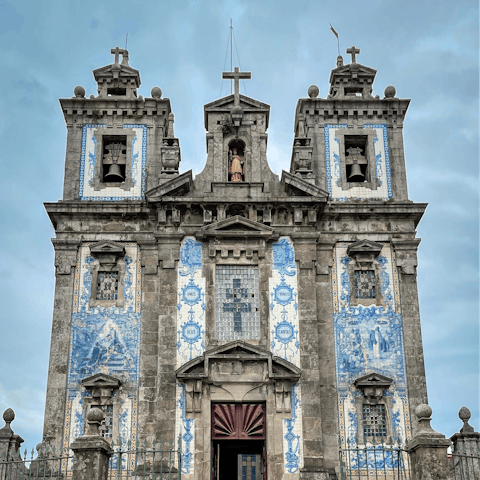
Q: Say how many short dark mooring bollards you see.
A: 0